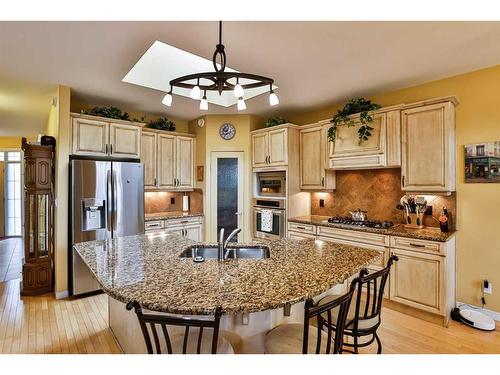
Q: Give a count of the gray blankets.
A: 0